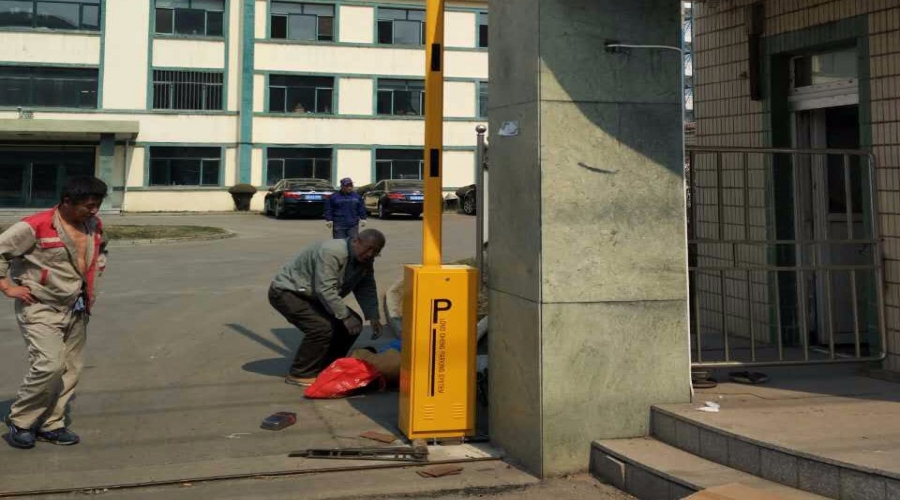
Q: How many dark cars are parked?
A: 3